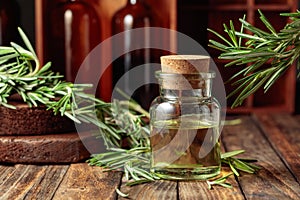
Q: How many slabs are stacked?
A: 2